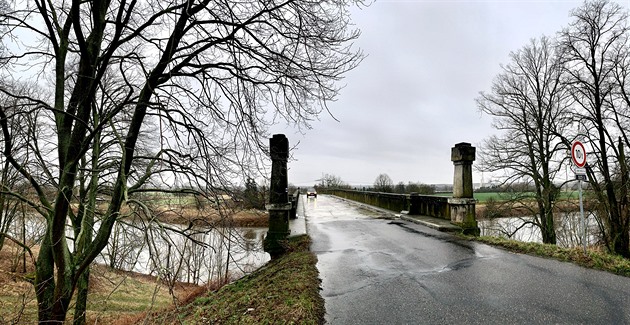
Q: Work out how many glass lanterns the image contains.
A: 0